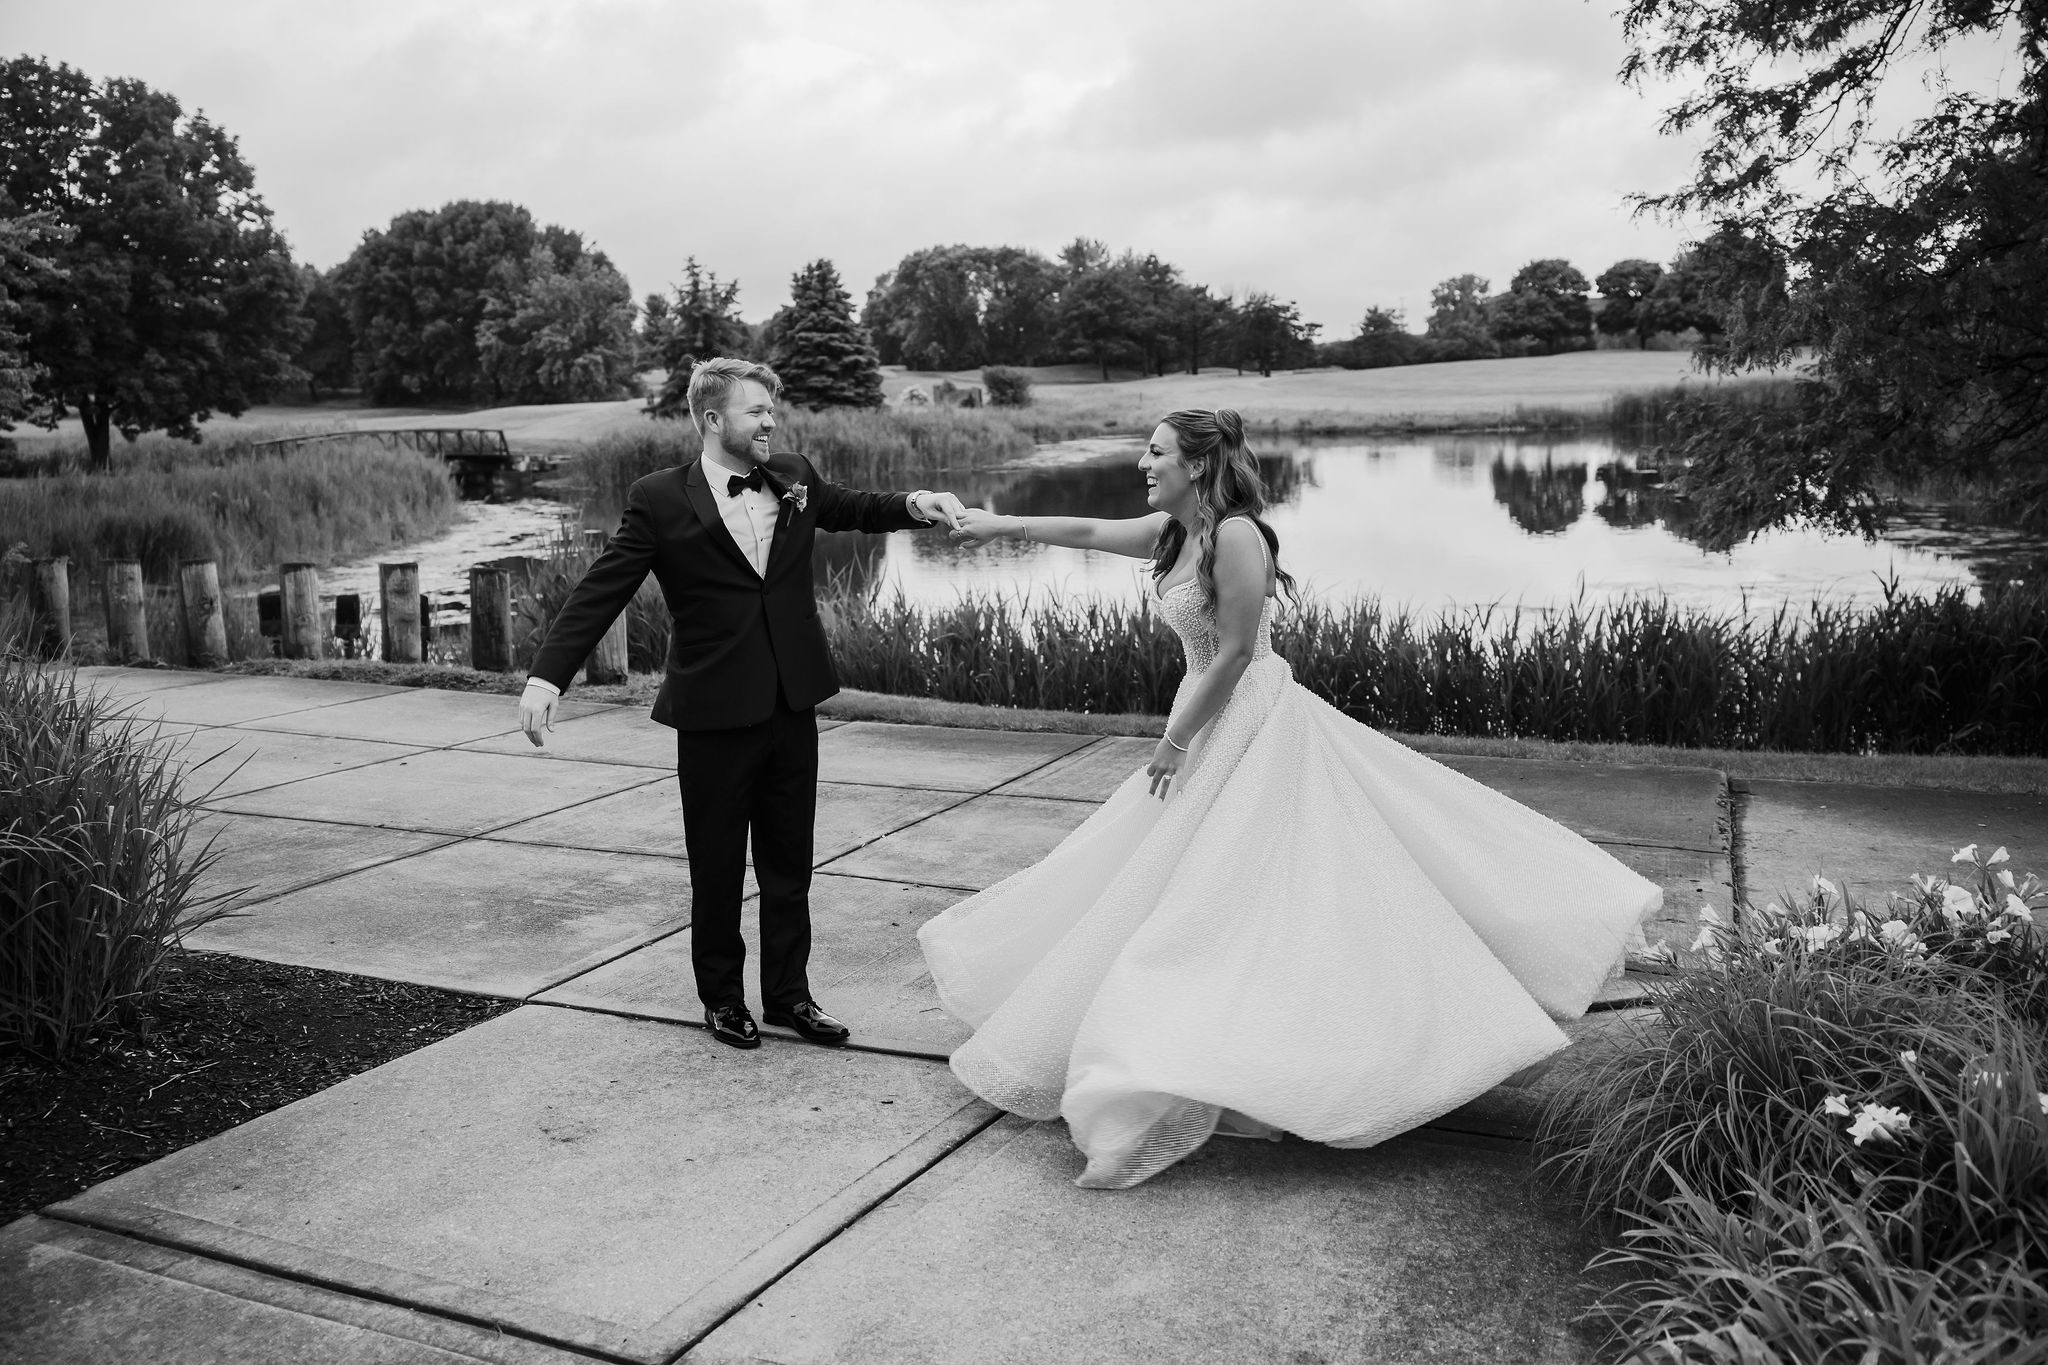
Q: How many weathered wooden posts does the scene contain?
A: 7